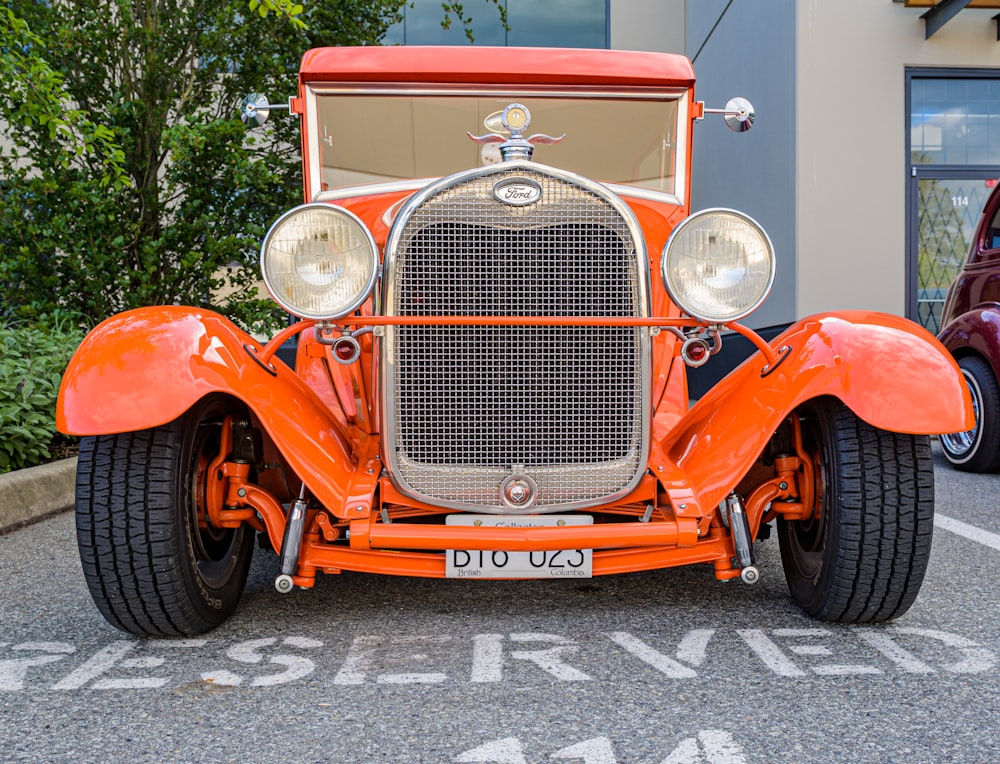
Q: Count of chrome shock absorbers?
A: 2